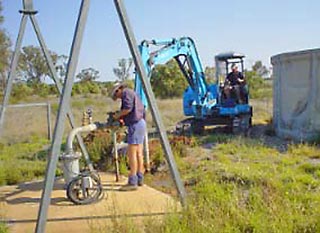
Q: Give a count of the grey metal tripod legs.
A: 4